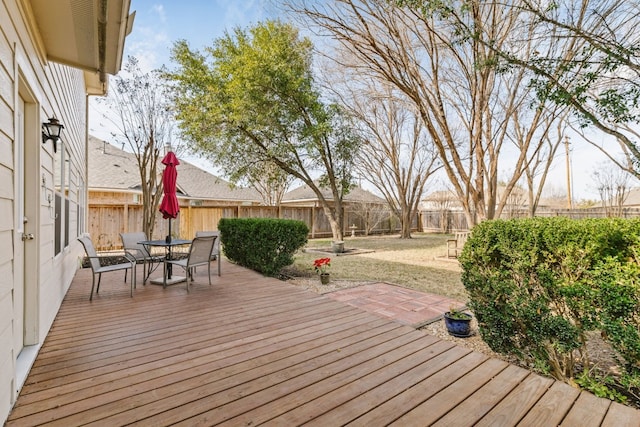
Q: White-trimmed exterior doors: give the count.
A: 1